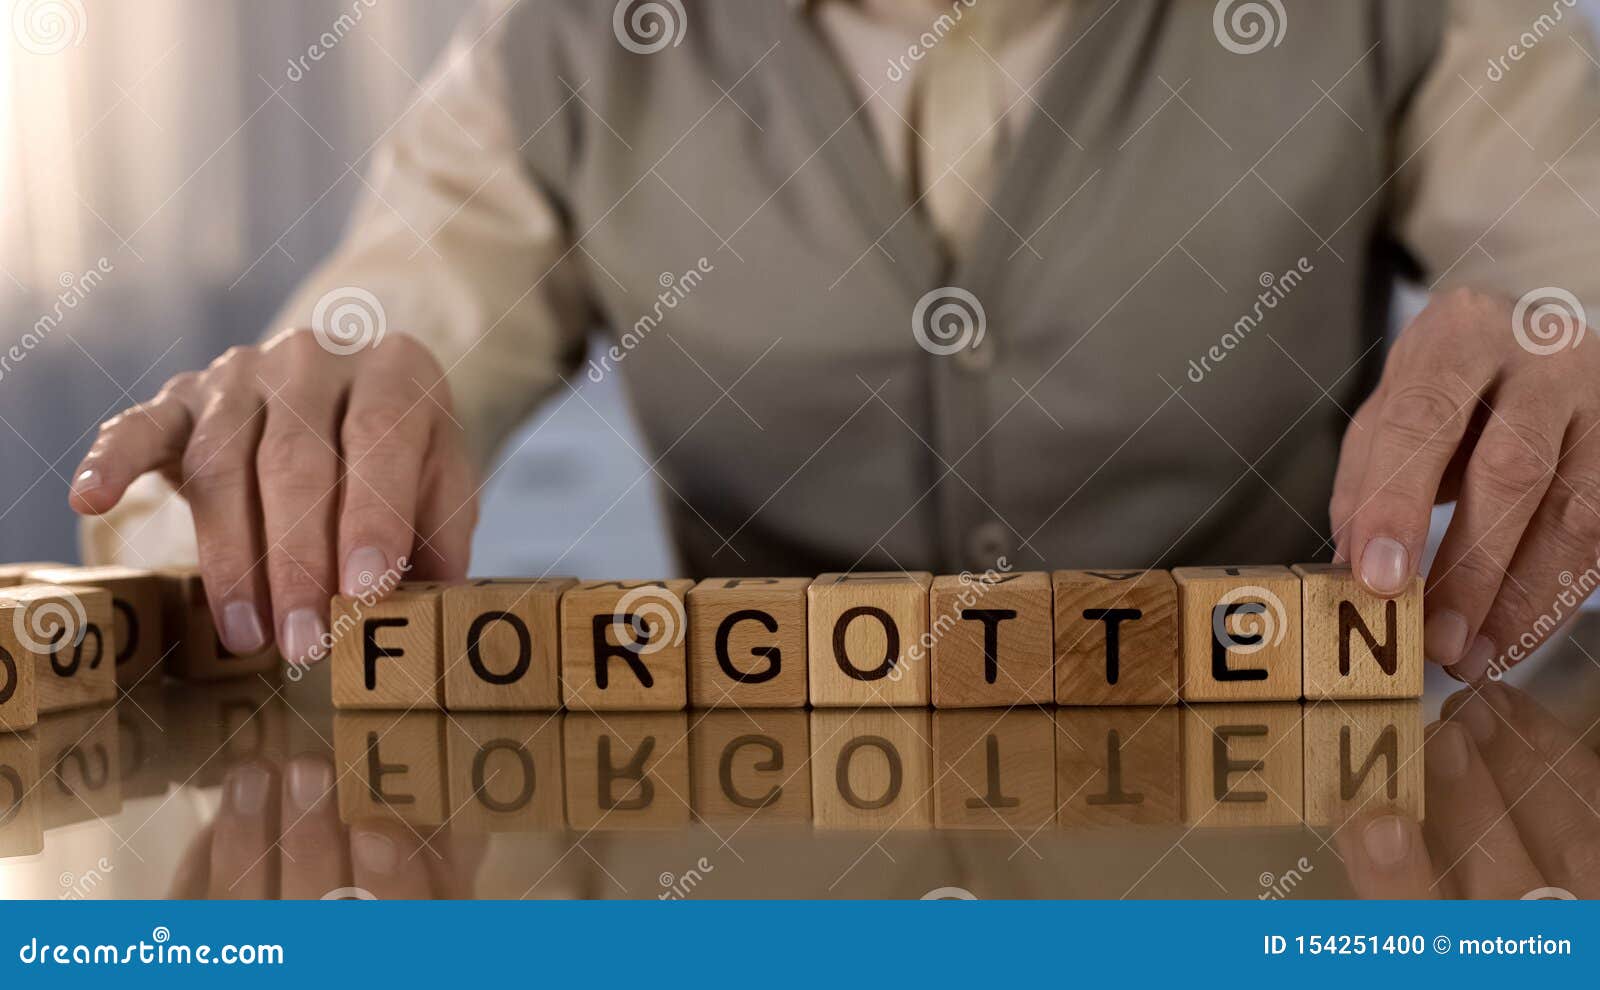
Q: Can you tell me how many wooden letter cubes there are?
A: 14